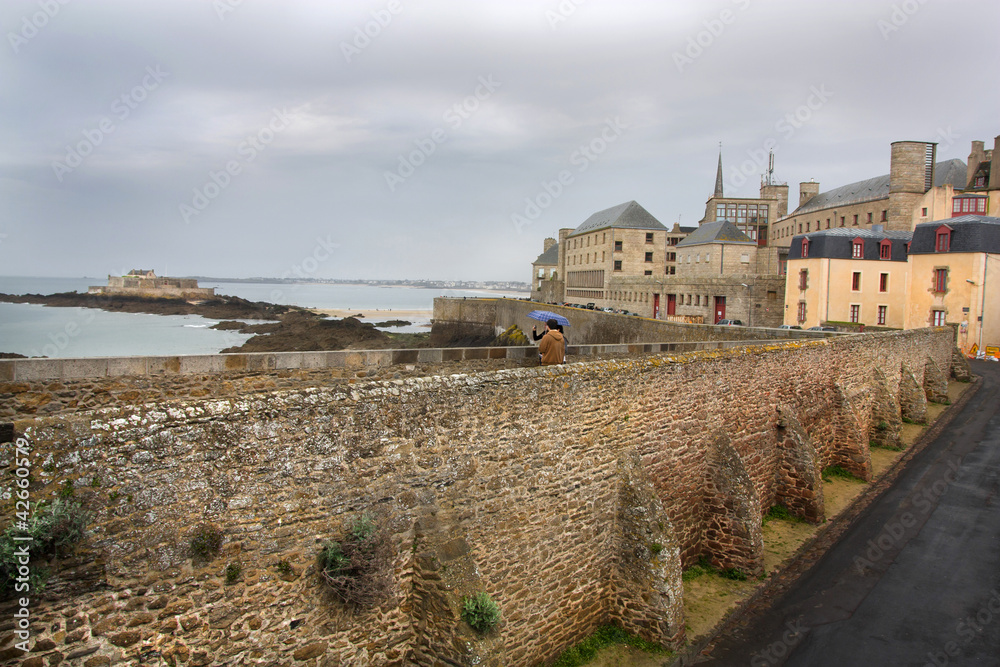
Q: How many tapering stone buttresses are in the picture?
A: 9